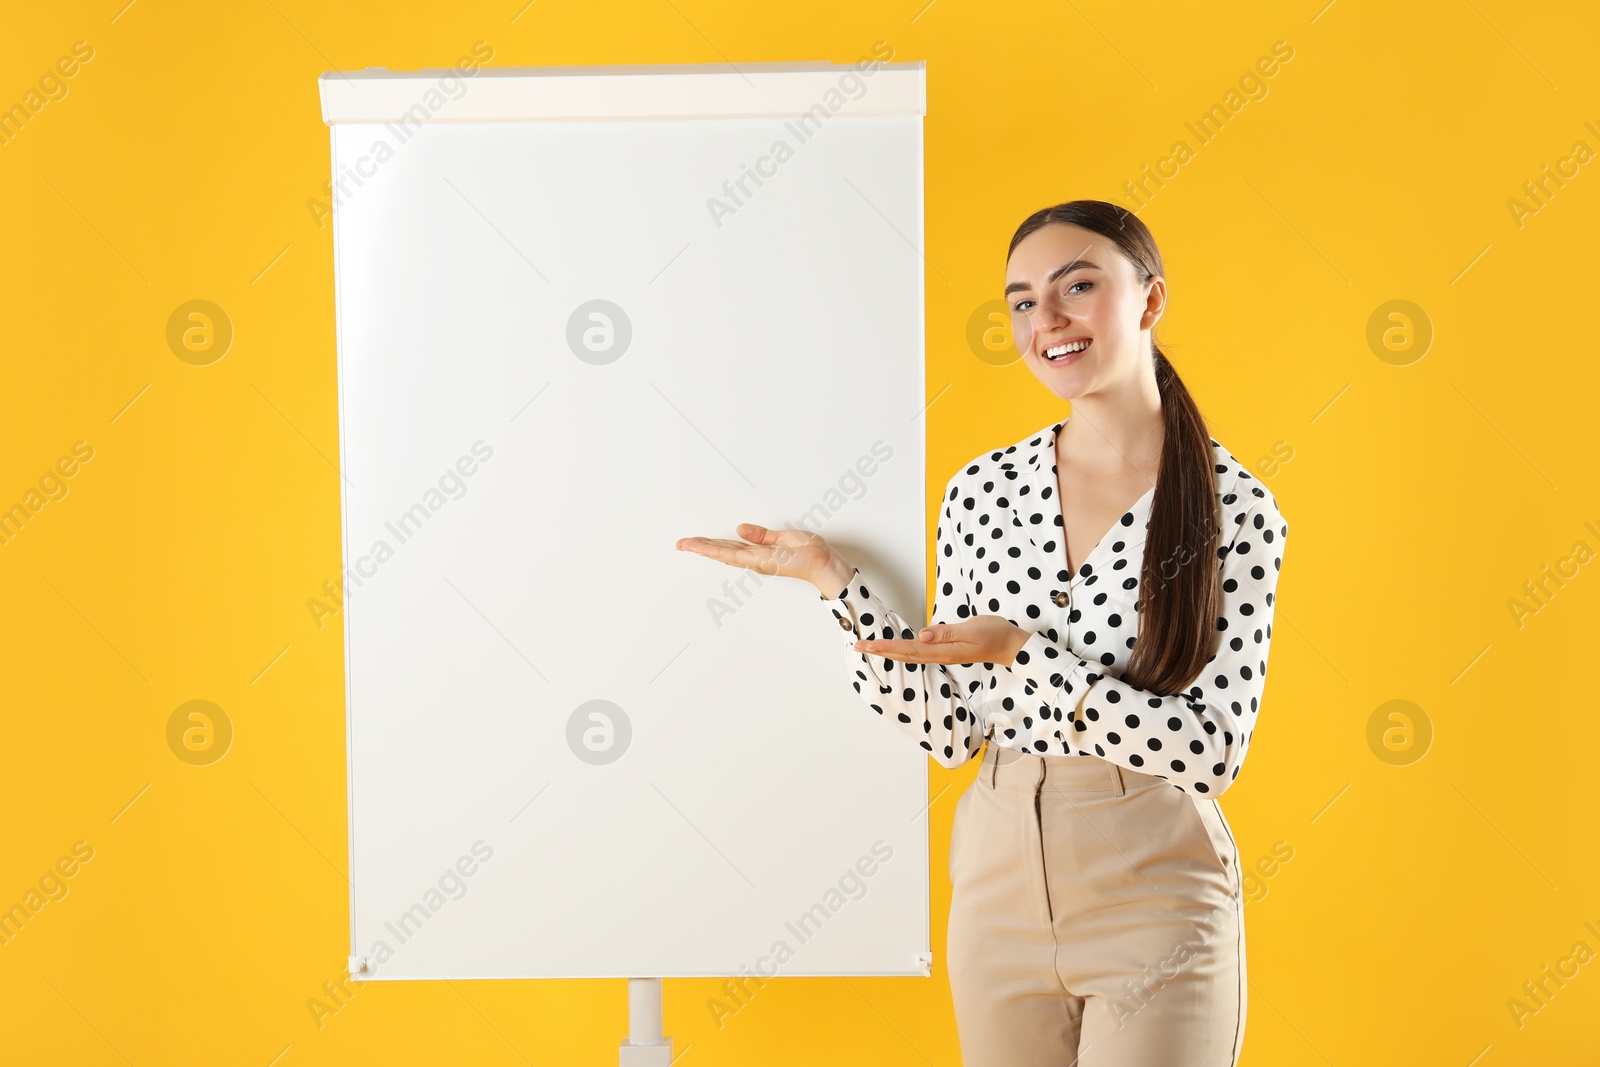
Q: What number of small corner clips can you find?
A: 2